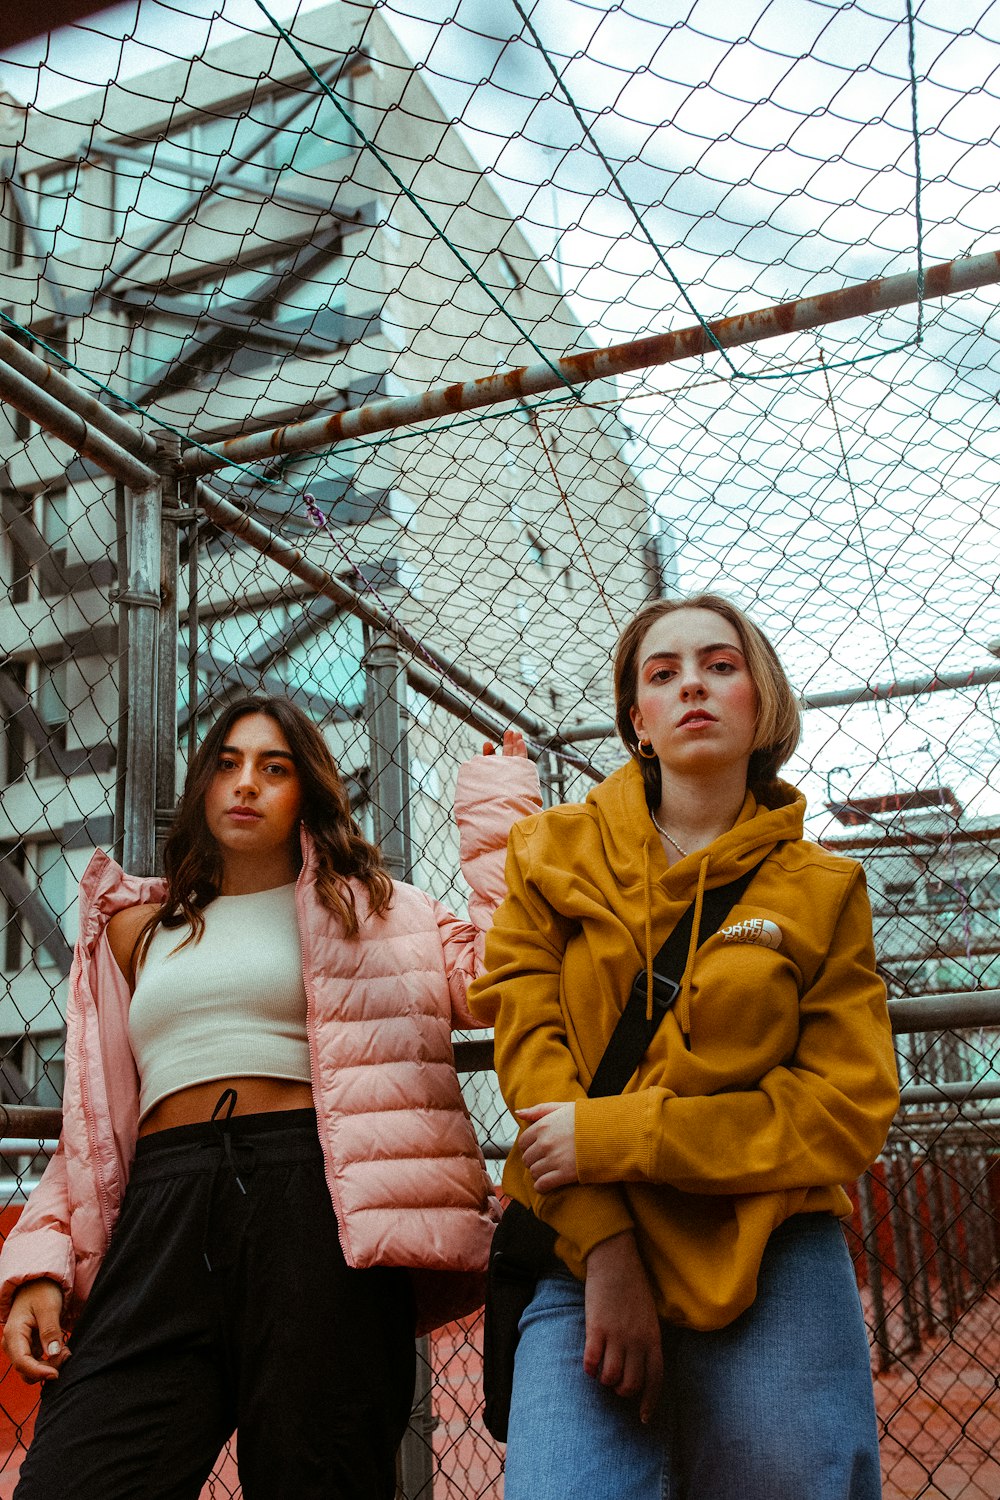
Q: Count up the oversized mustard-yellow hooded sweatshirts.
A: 1